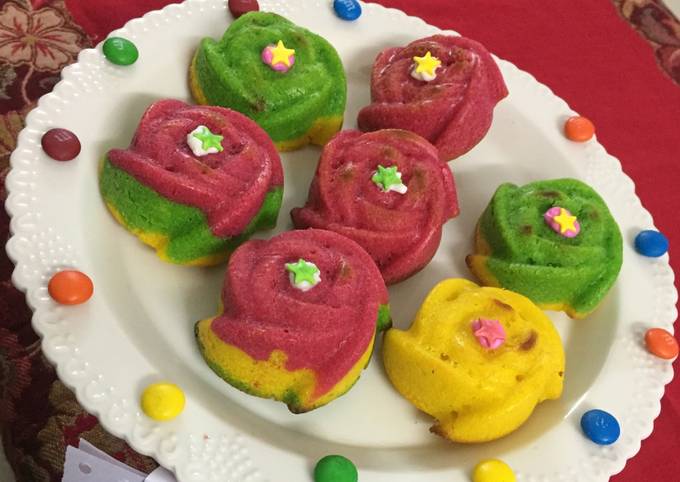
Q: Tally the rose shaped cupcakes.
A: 7